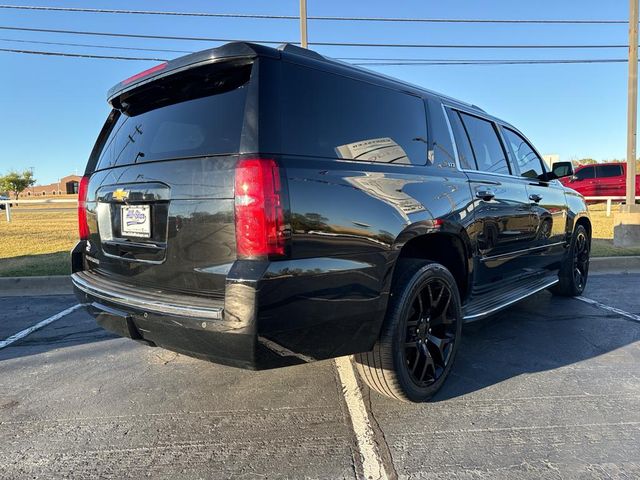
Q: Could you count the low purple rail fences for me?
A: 0